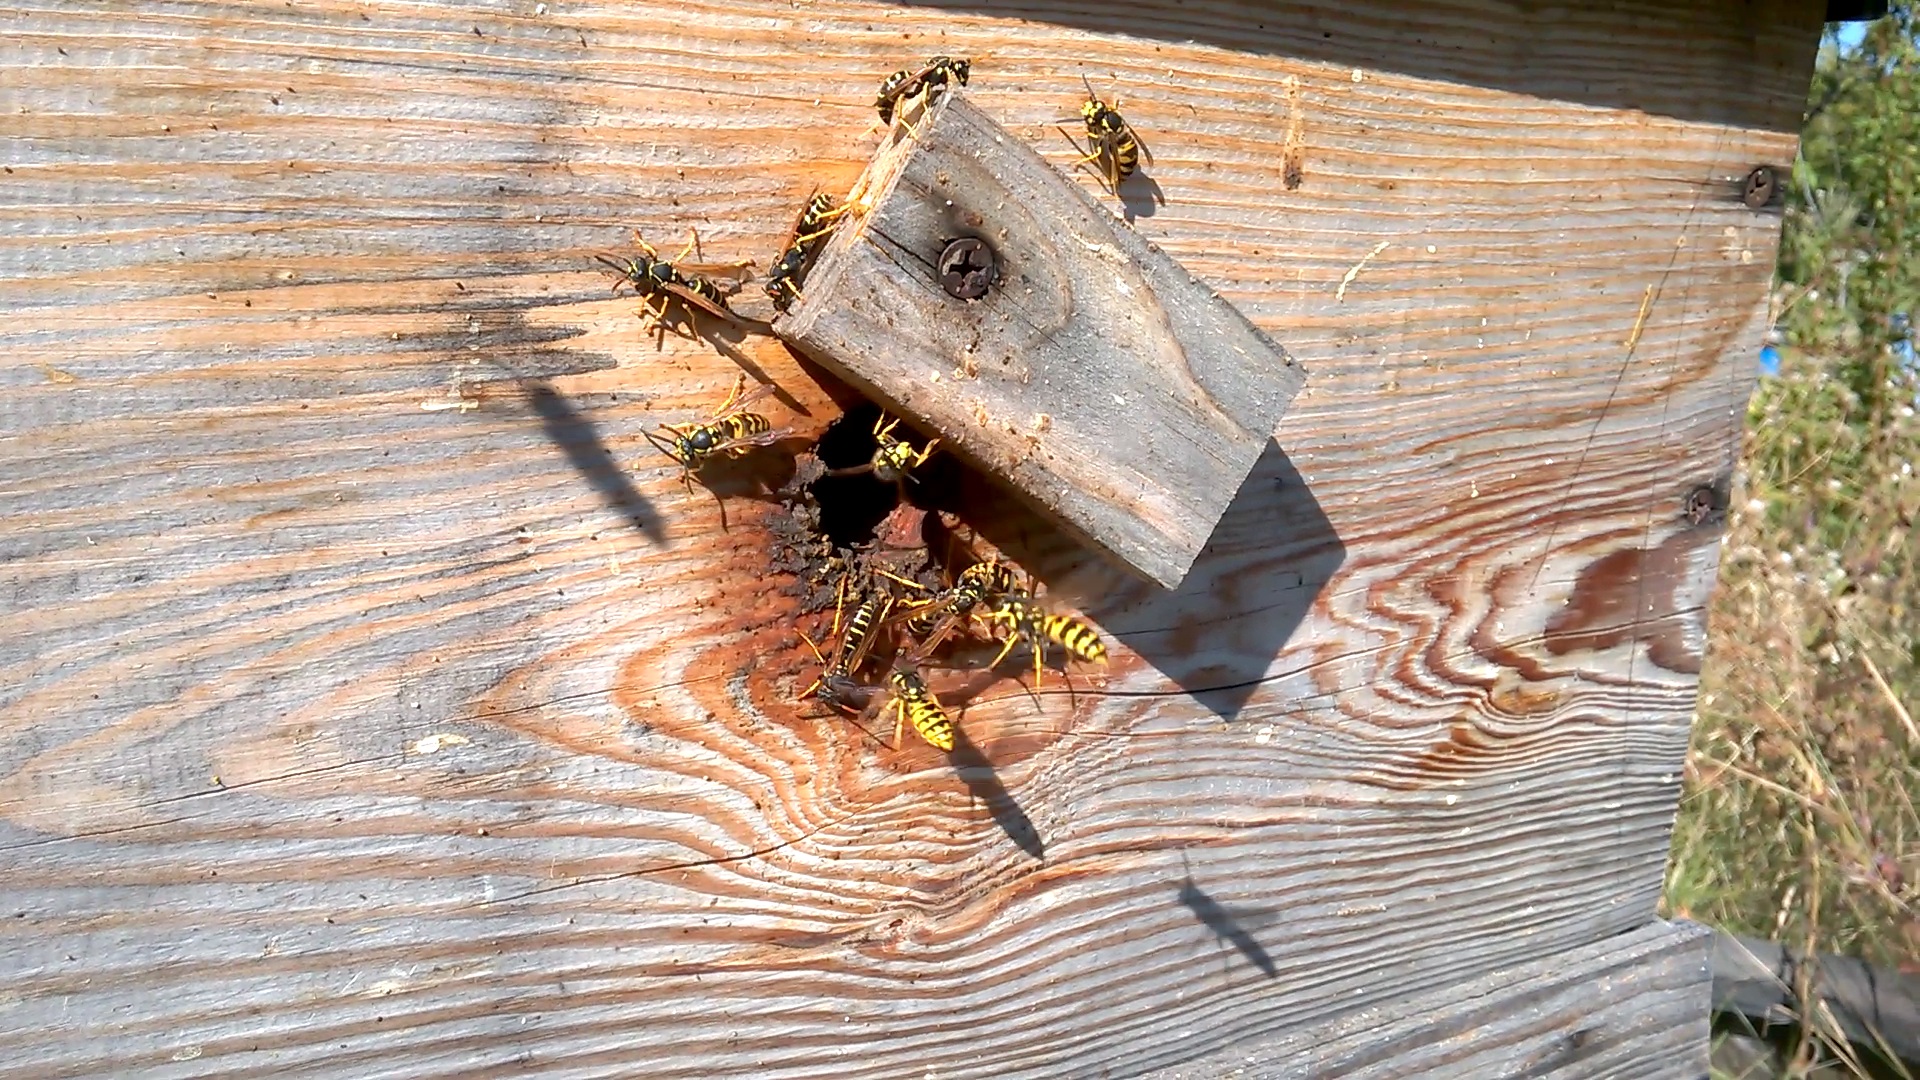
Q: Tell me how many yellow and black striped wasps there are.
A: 11